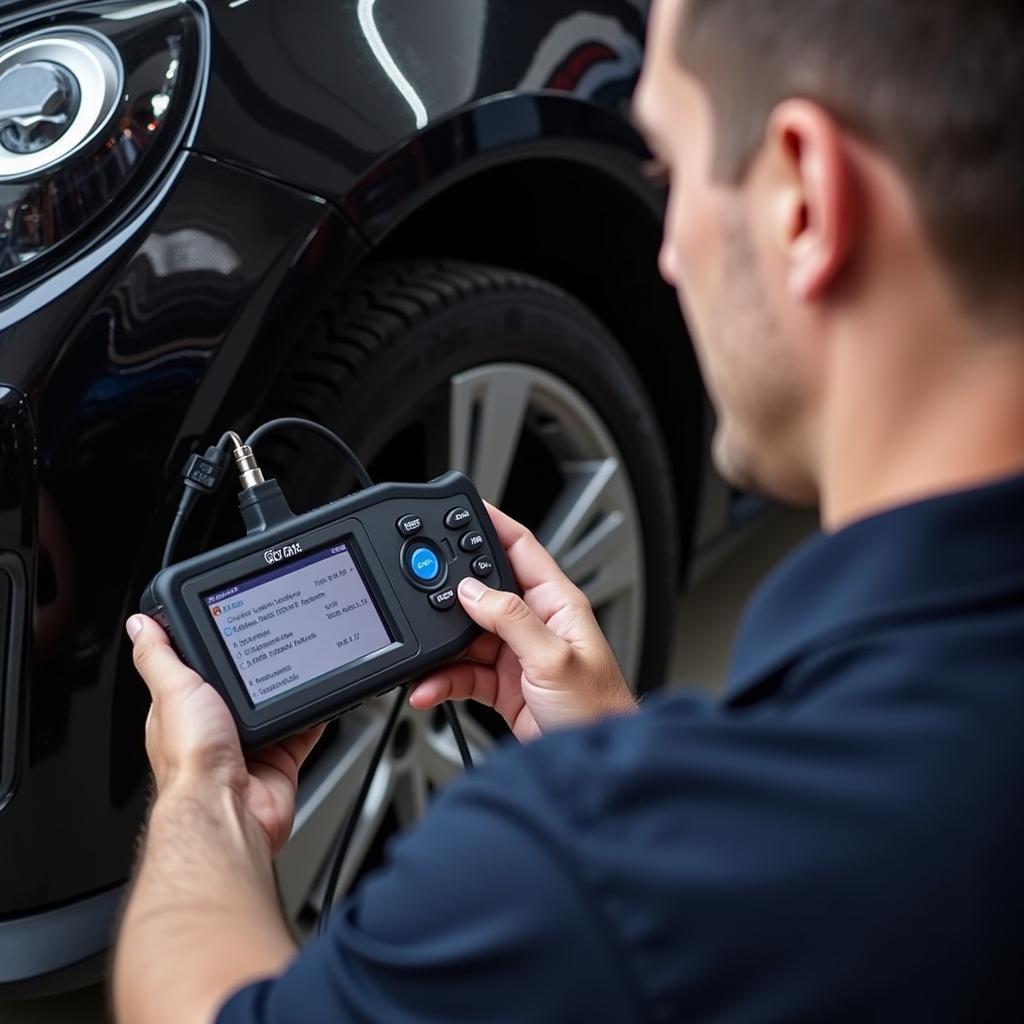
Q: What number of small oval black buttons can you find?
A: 5